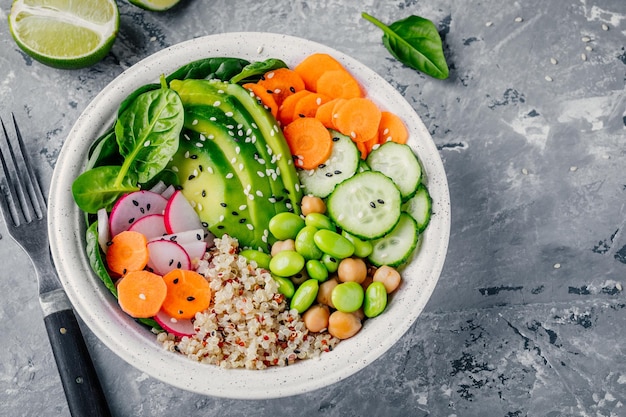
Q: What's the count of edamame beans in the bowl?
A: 13